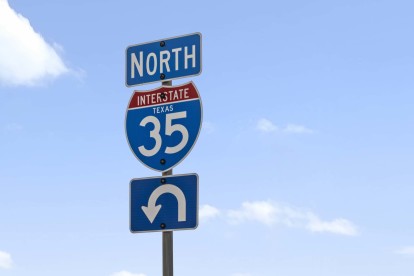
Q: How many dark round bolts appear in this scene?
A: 6